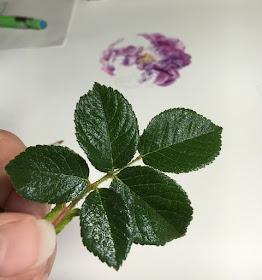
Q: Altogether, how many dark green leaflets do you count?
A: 5